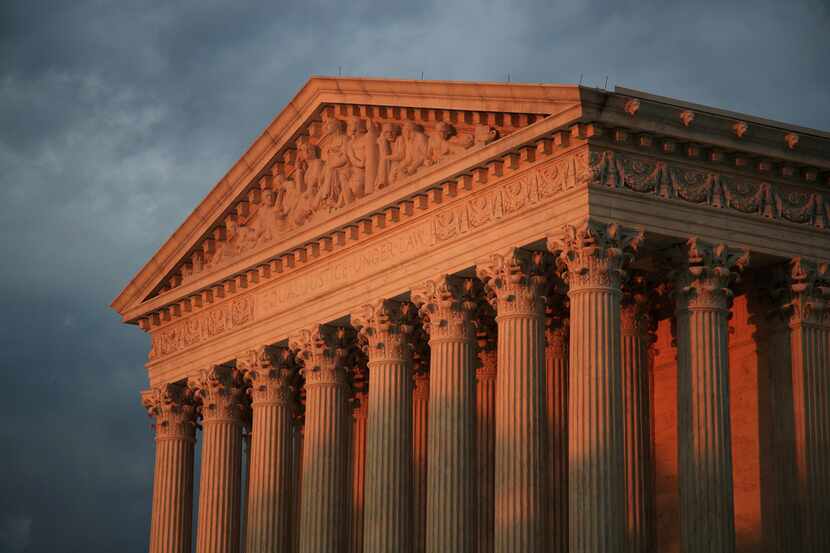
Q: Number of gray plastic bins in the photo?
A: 0